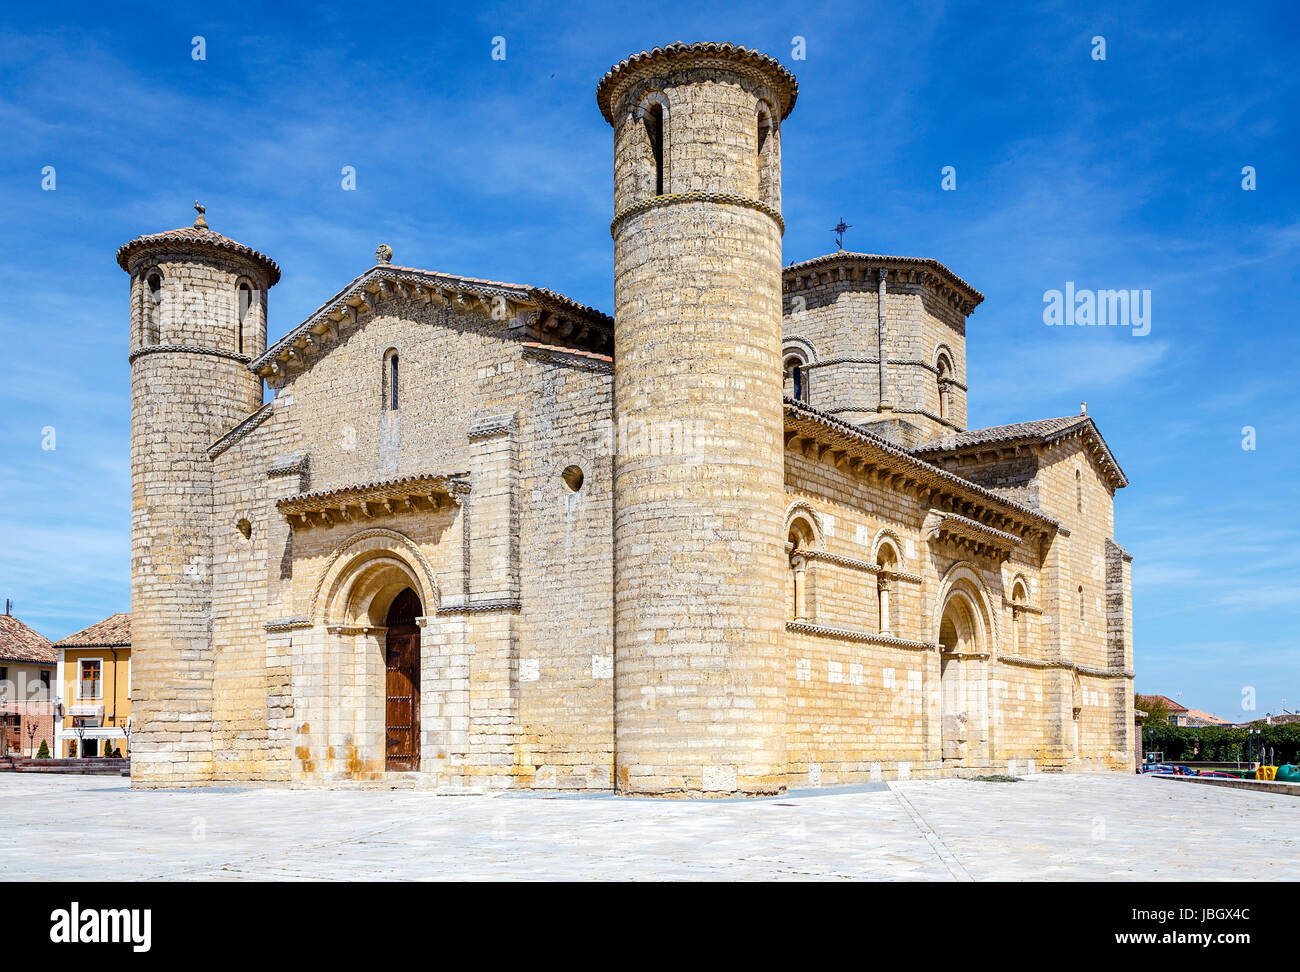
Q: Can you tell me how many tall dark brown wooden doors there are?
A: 1